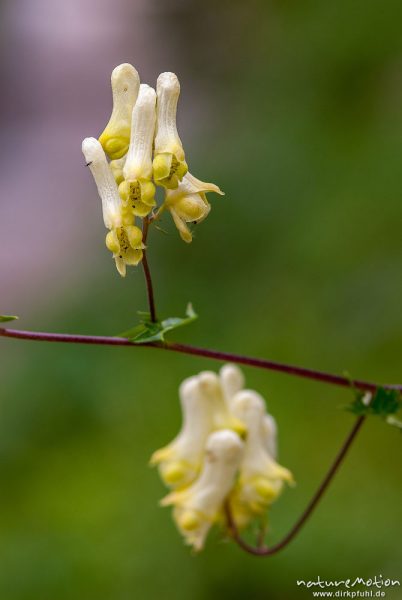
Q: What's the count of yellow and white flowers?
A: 11